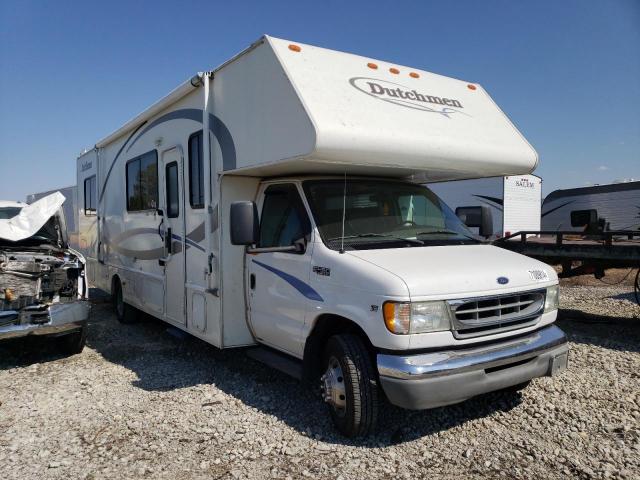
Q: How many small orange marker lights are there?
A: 5